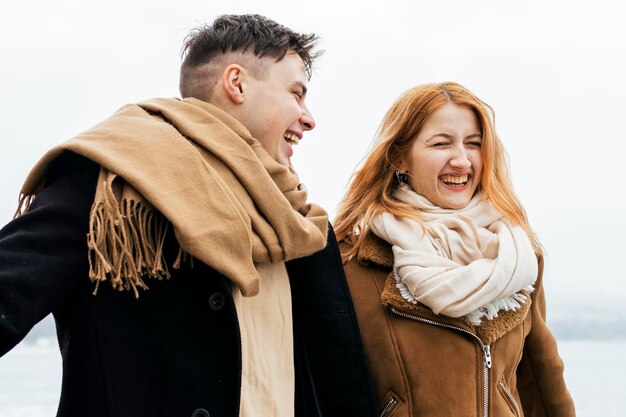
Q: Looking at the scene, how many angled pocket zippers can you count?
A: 2